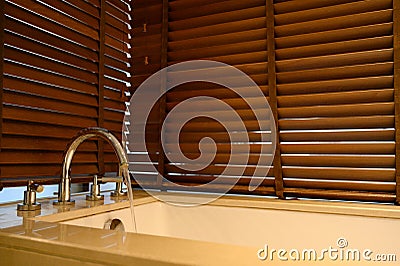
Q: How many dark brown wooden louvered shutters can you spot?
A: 2